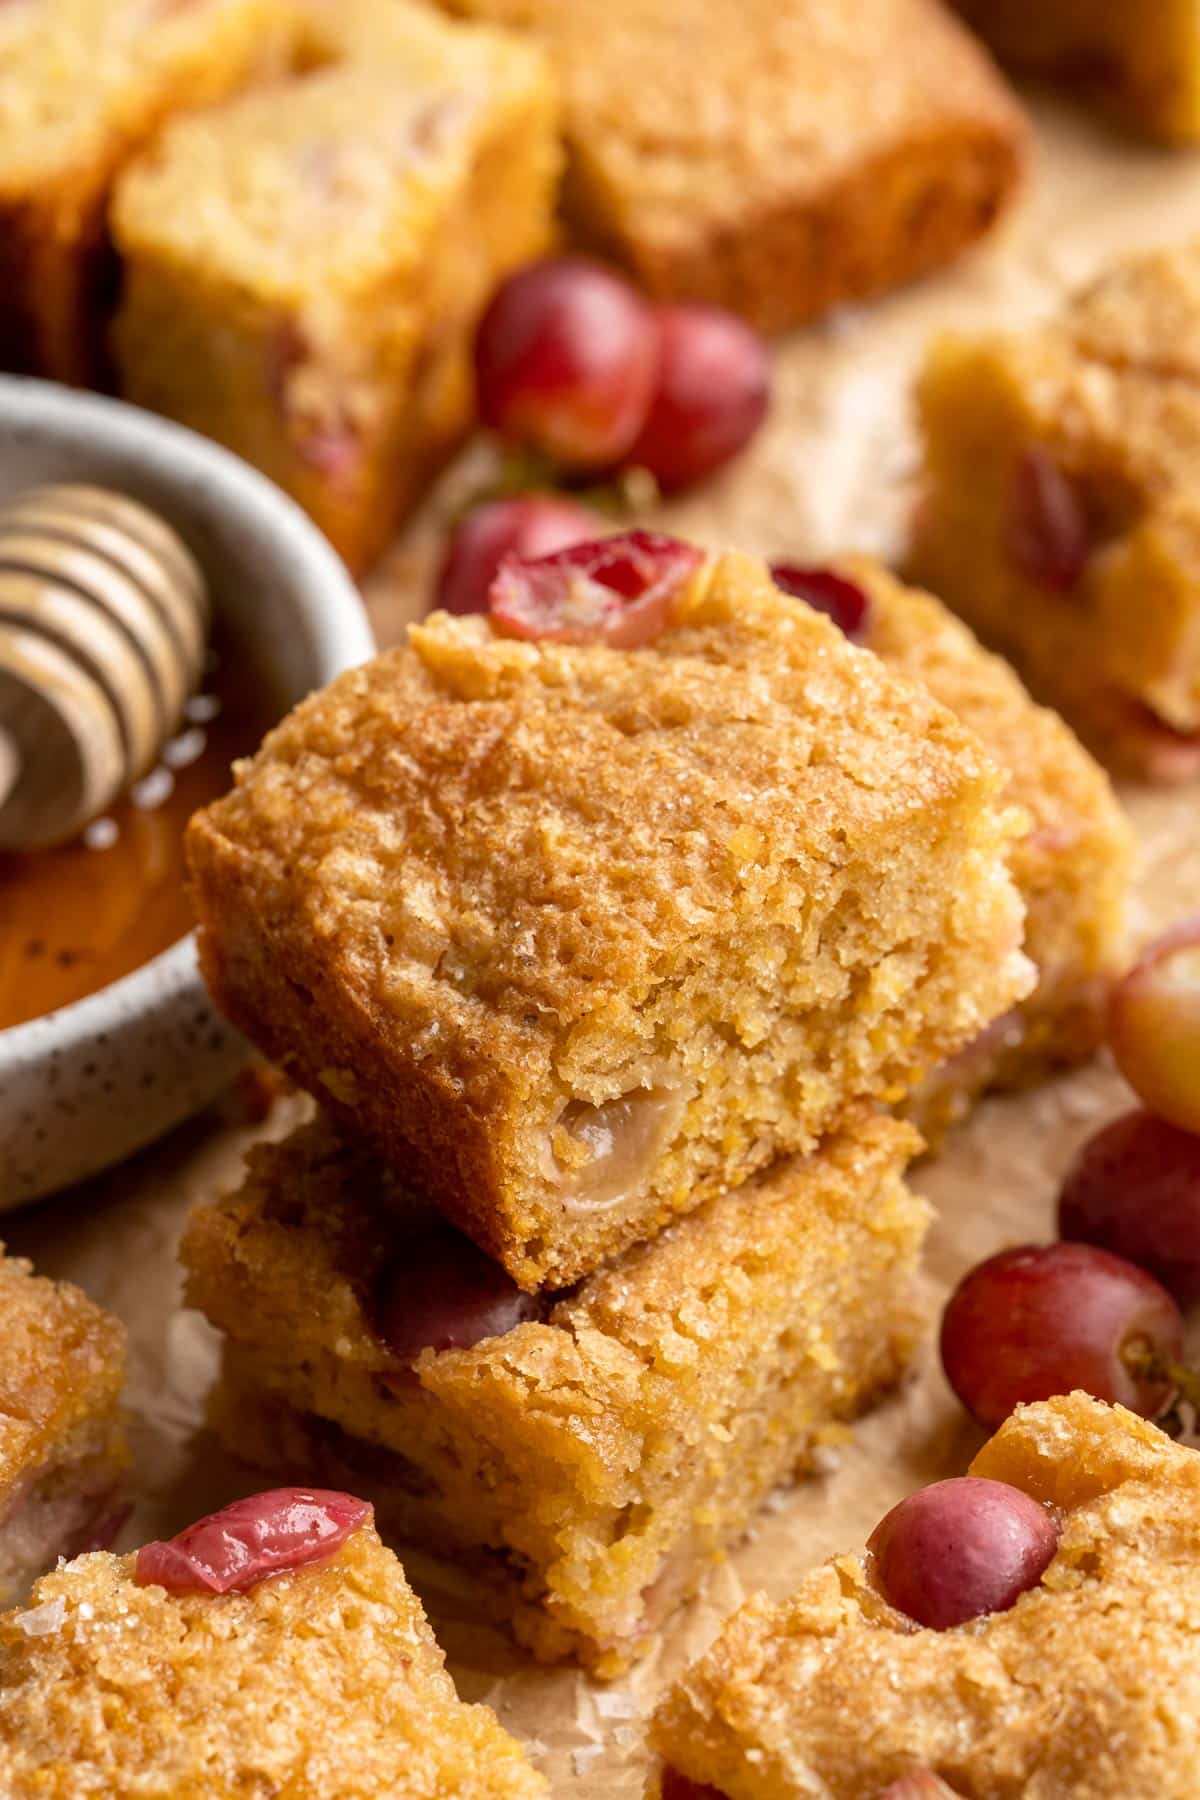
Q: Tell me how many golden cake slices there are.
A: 11